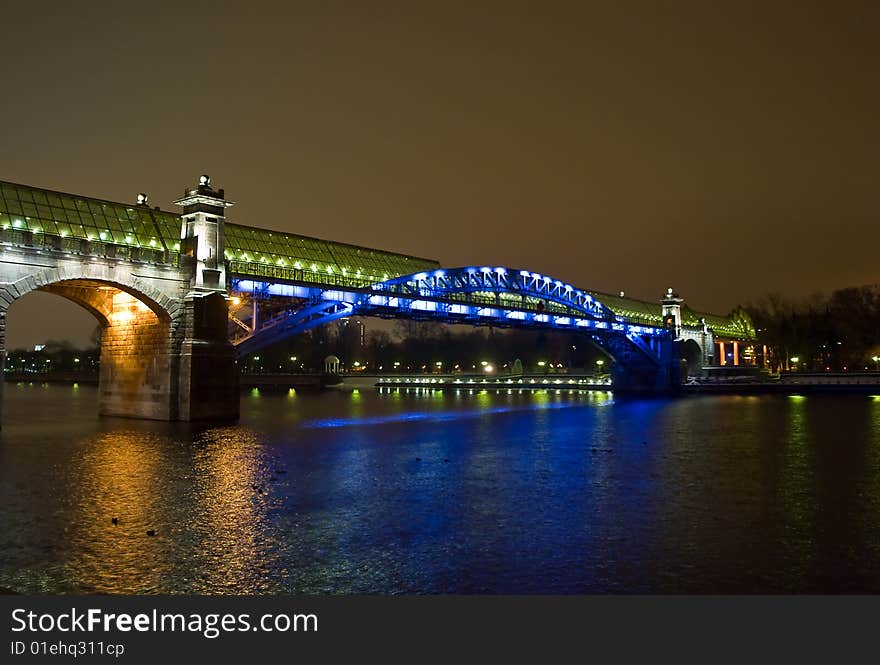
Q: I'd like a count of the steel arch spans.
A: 1